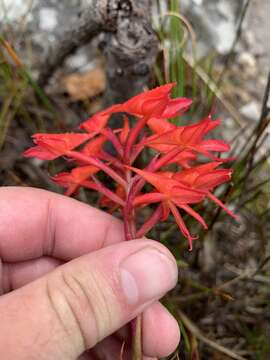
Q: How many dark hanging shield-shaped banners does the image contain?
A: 0